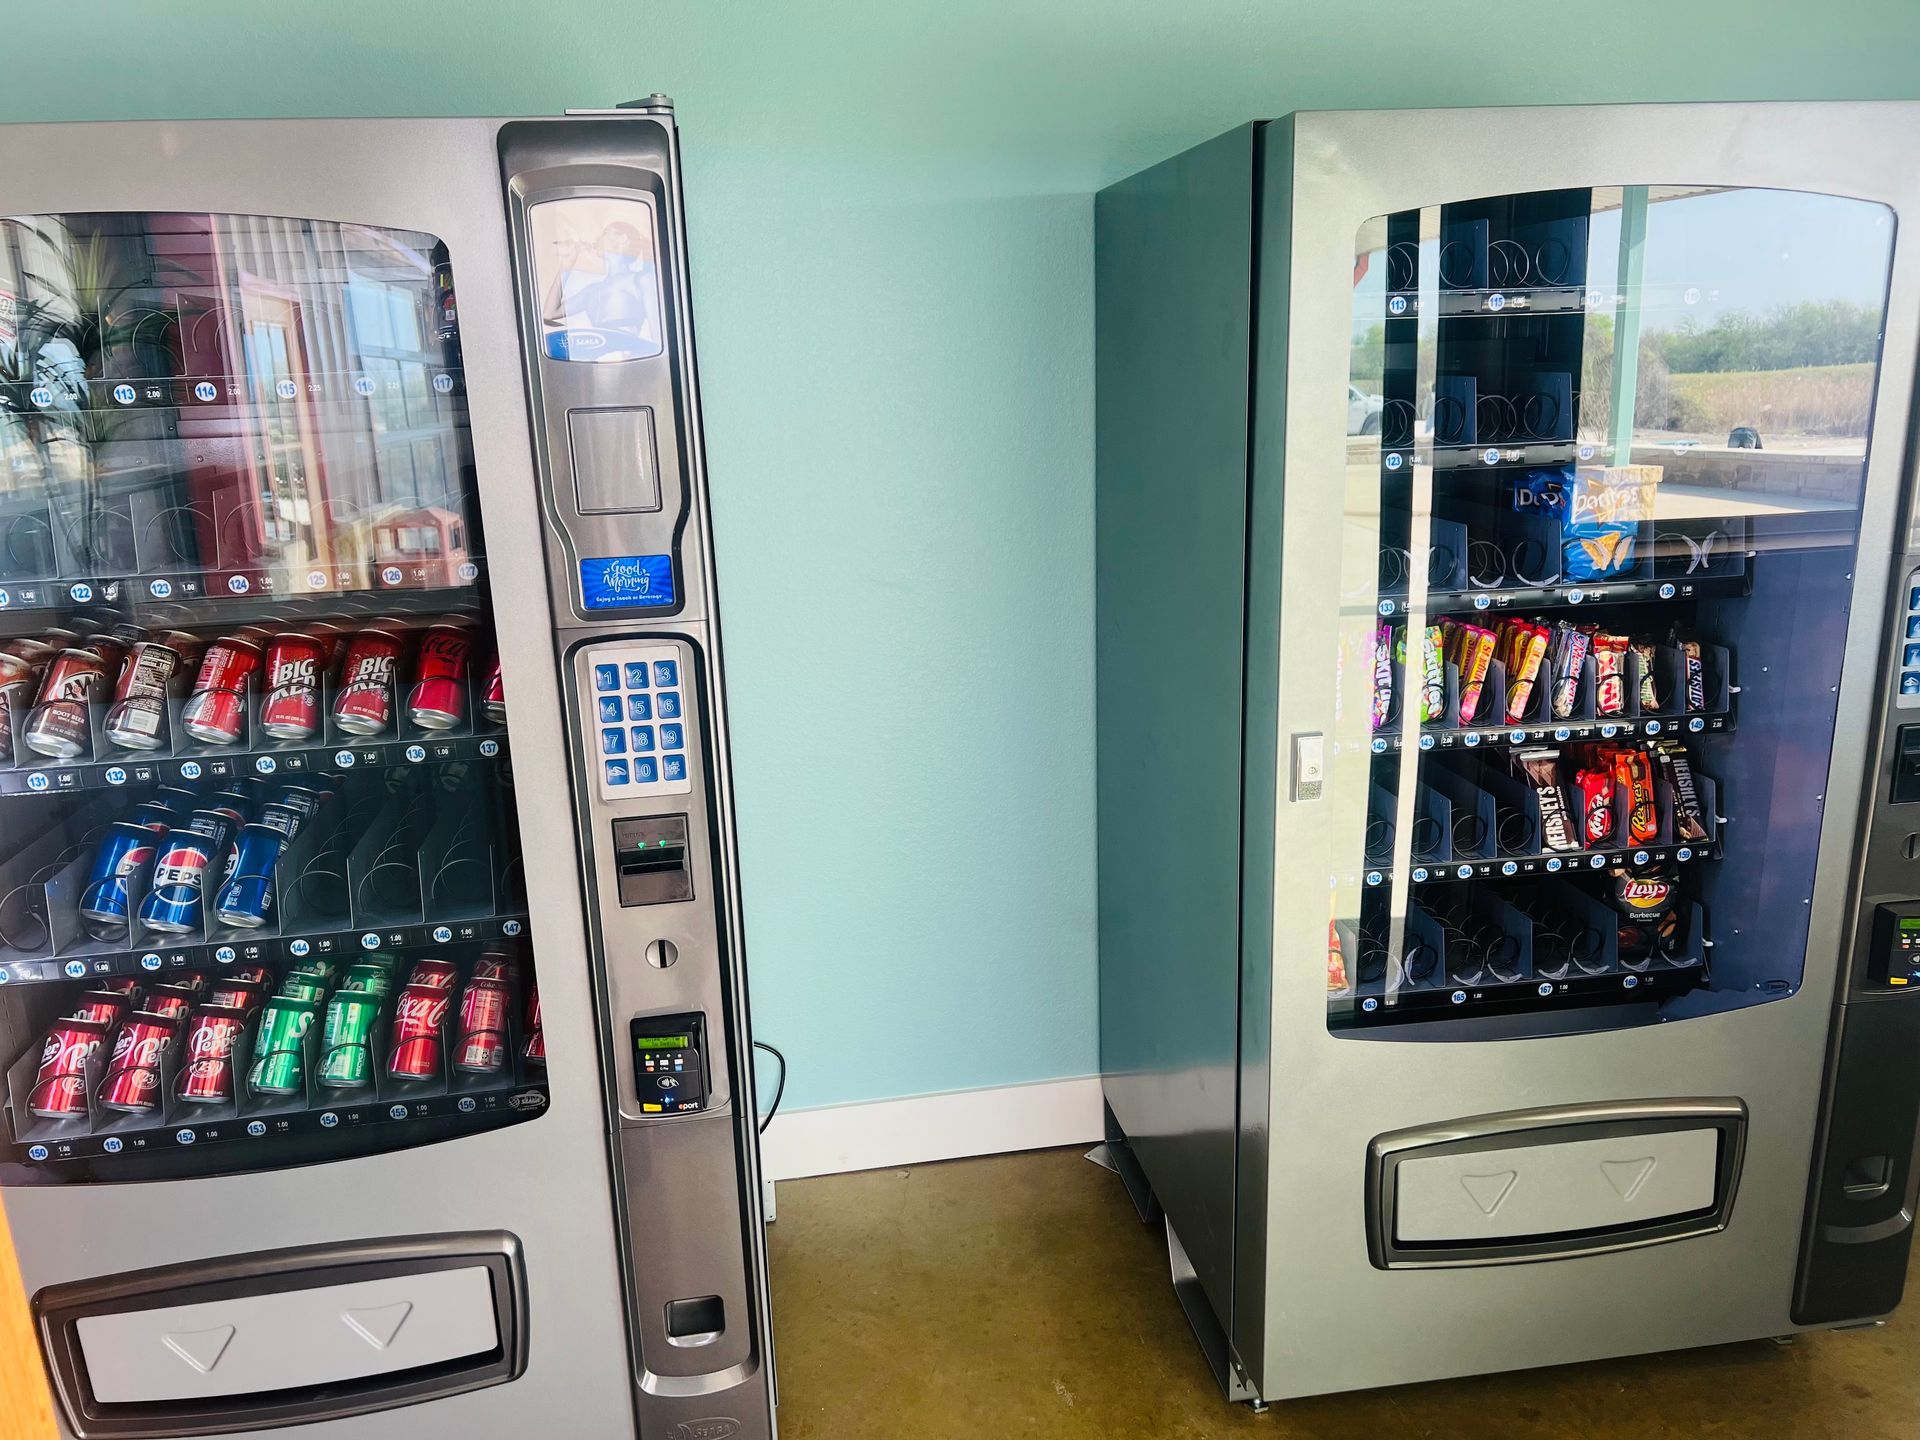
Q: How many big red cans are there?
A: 2